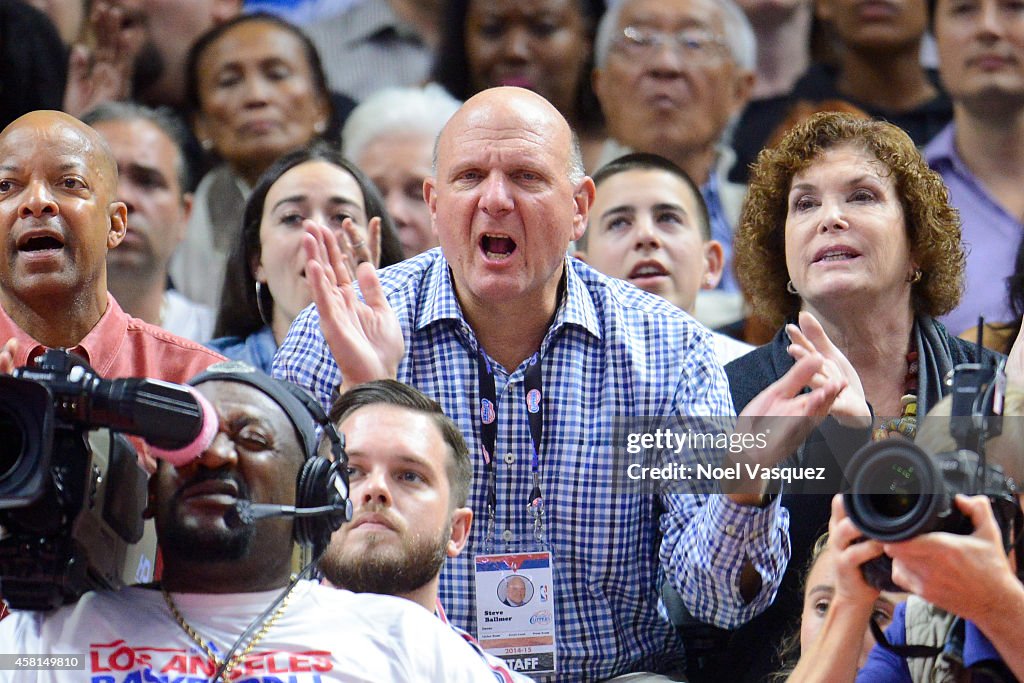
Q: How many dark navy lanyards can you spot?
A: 1